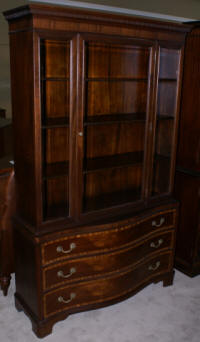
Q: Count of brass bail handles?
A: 6